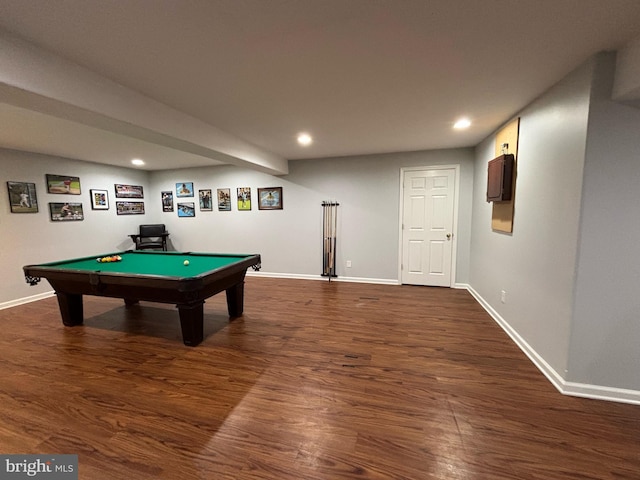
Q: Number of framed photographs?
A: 13